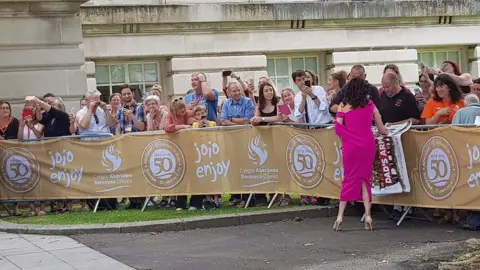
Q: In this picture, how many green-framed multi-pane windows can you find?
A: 3